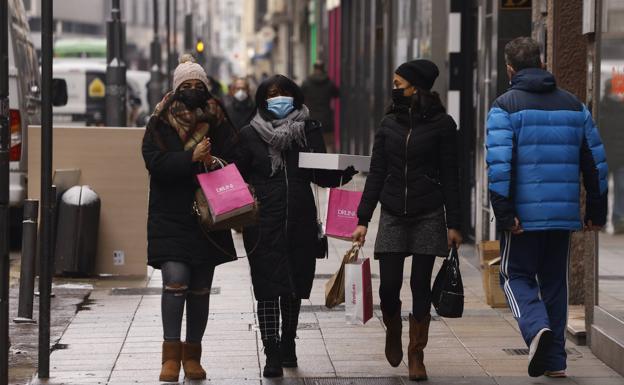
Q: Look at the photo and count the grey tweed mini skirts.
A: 1